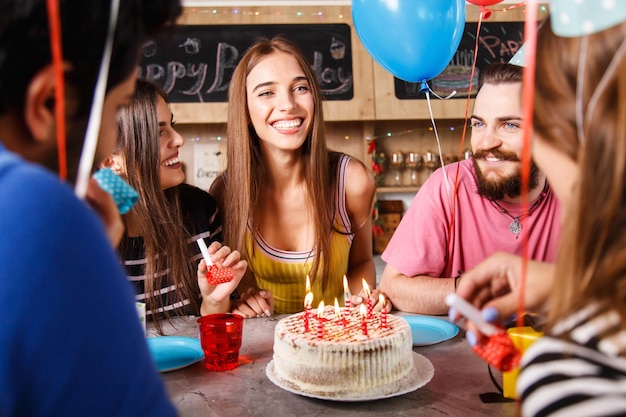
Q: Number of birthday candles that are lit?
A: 8